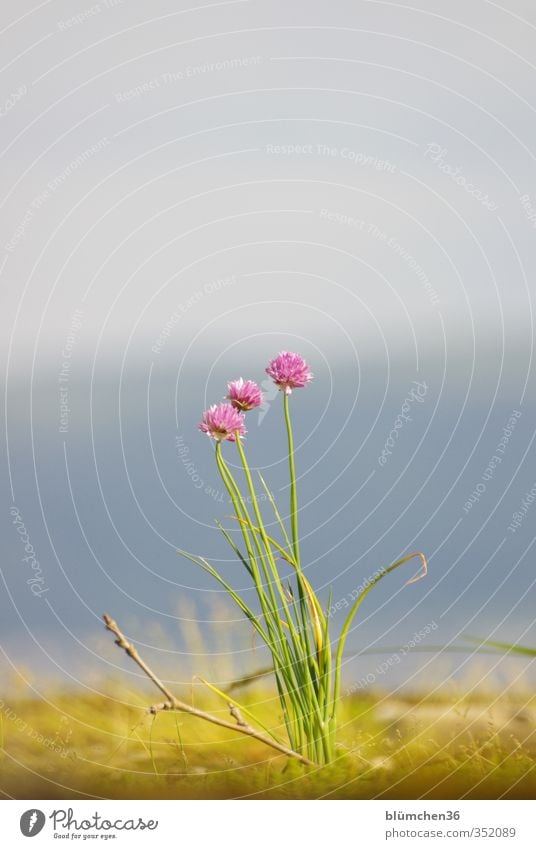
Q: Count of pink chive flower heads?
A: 3